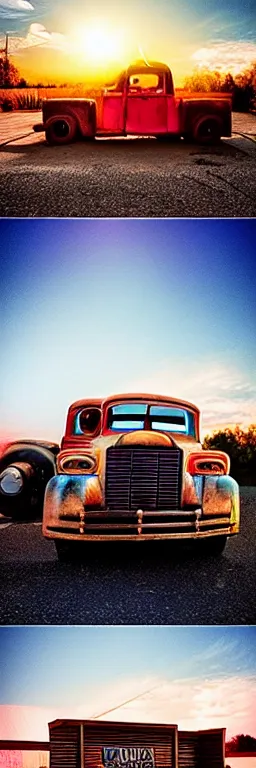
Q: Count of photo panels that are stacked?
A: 3